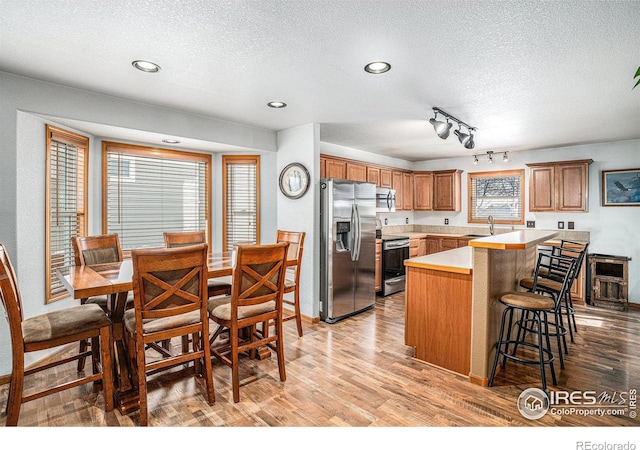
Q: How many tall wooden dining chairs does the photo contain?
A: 6